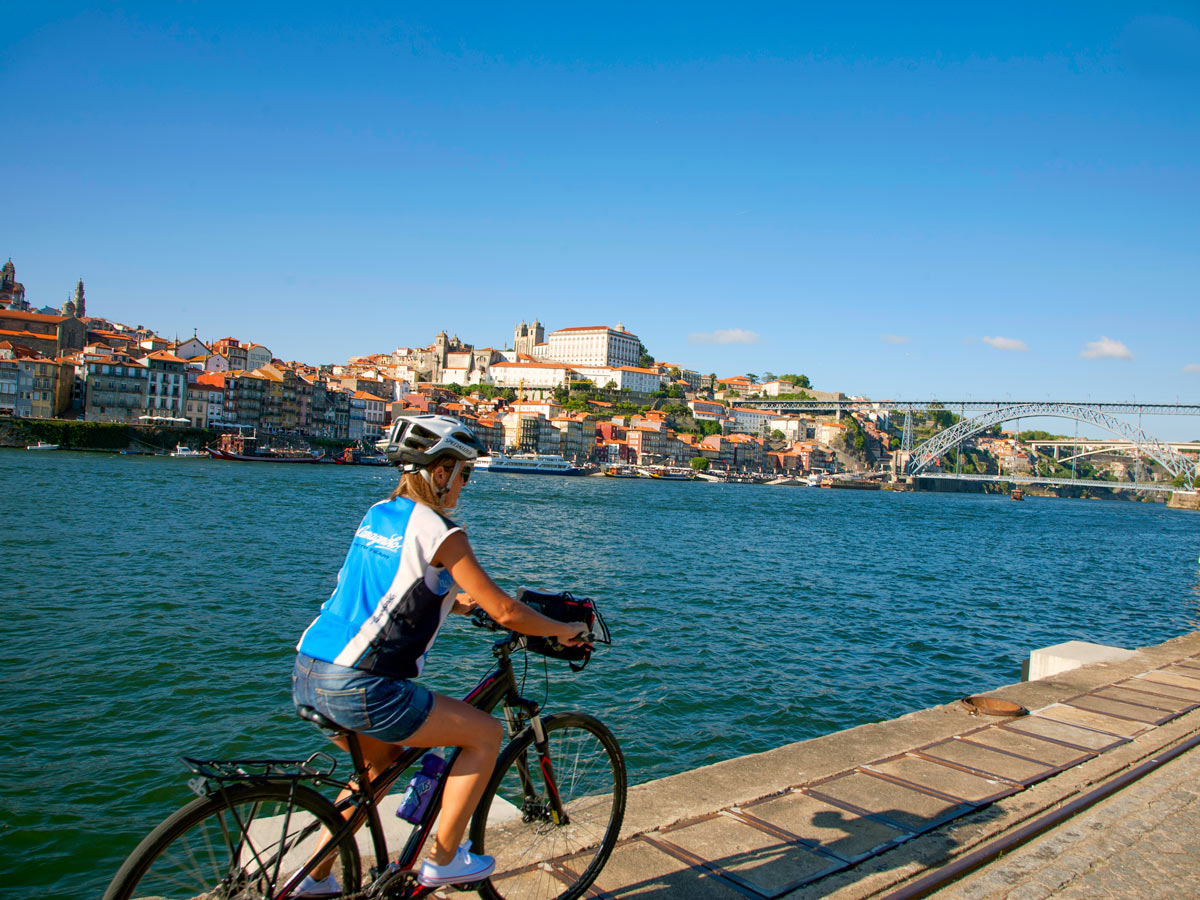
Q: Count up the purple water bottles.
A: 1